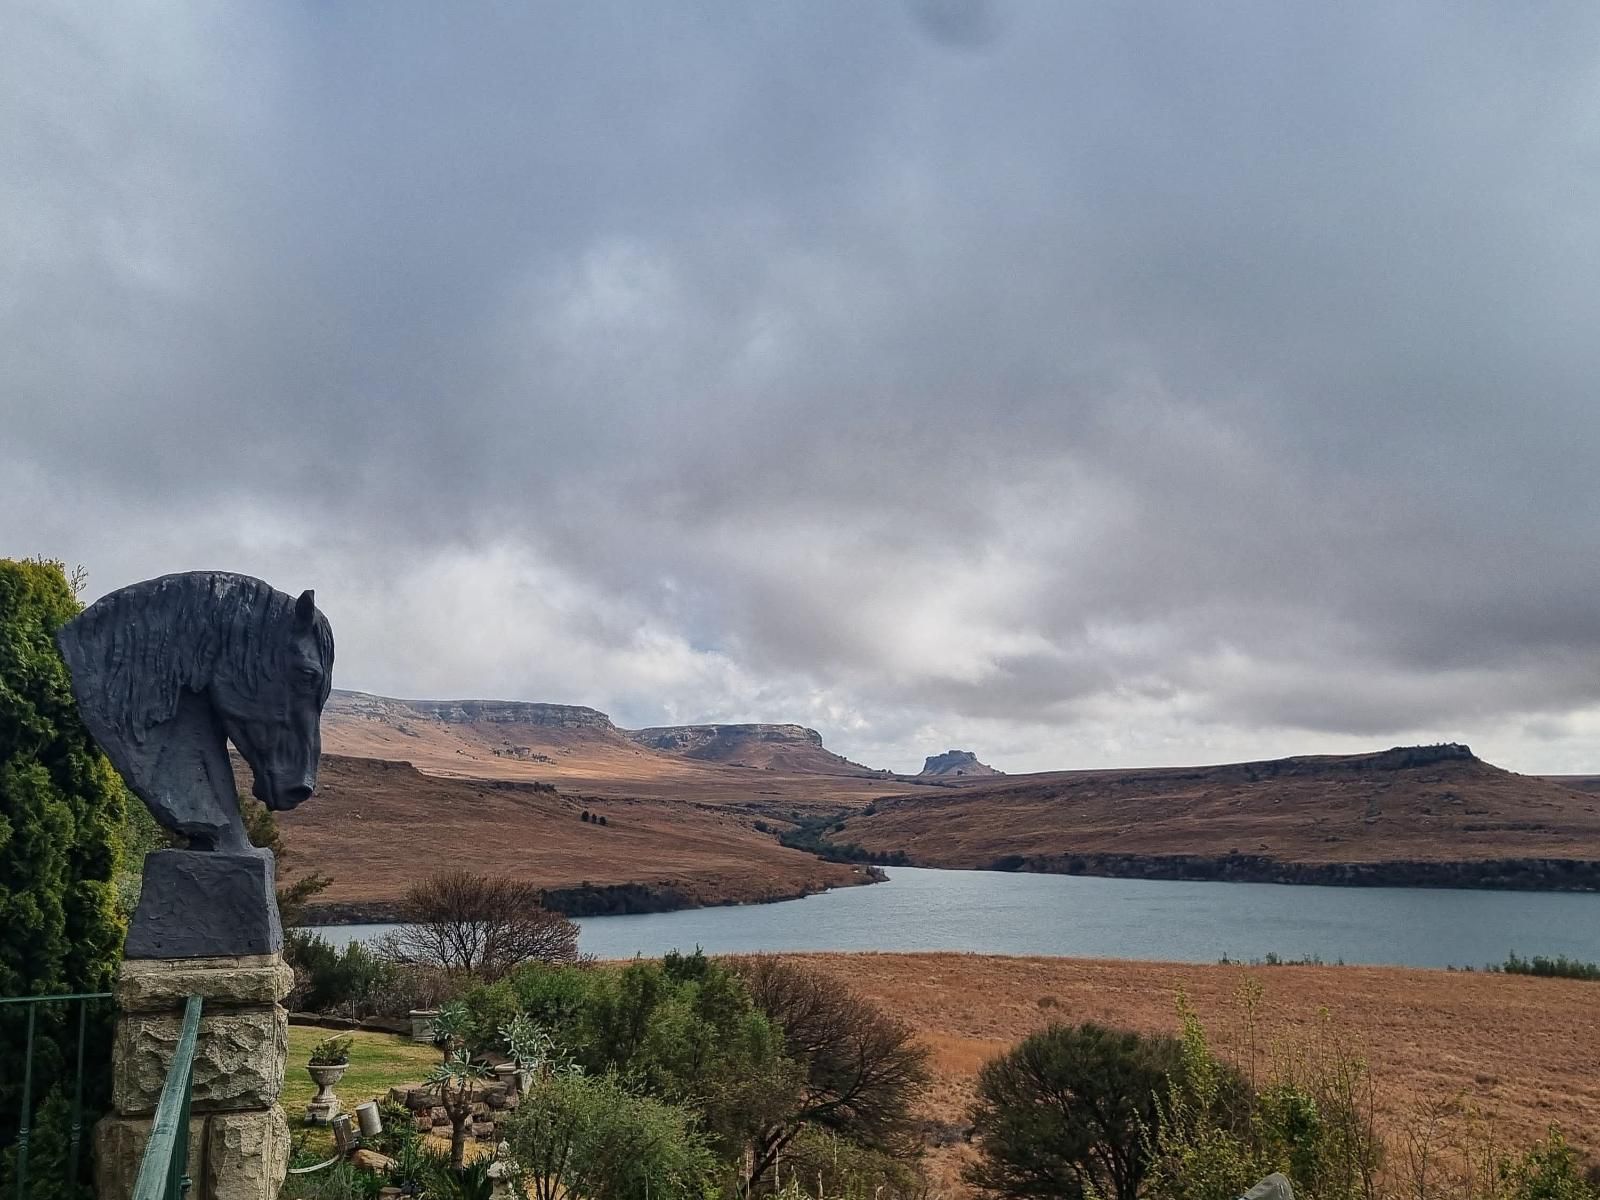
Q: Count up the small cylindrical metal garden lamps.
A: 2